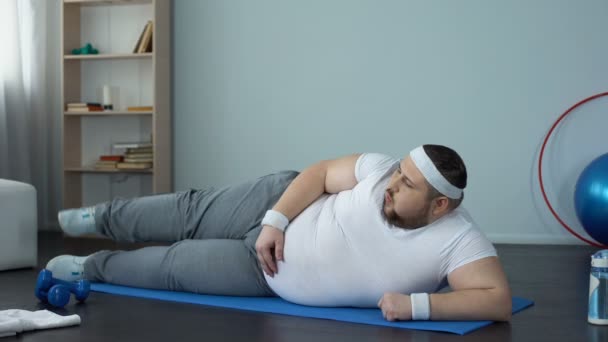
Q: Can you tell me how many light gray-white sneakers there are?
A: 2